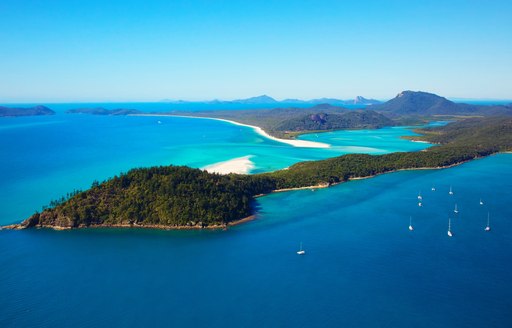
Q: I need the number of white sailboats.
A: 10